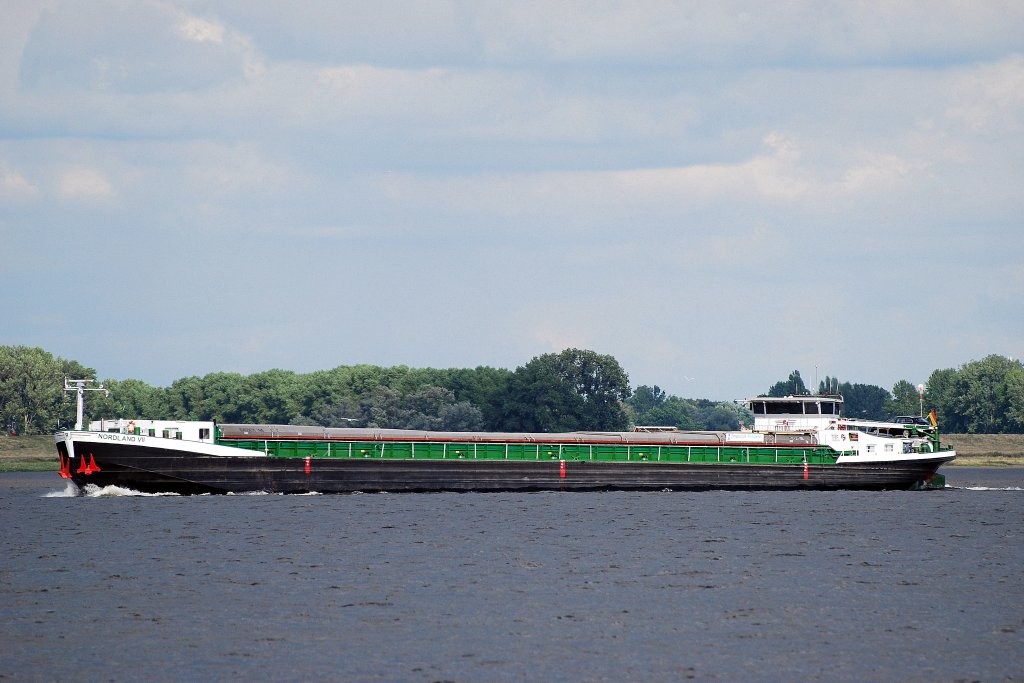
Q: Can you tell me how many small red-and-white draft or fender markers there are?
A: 3